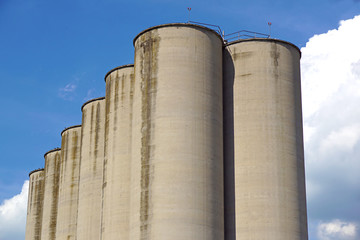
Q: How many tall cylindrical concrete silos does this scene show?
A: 7